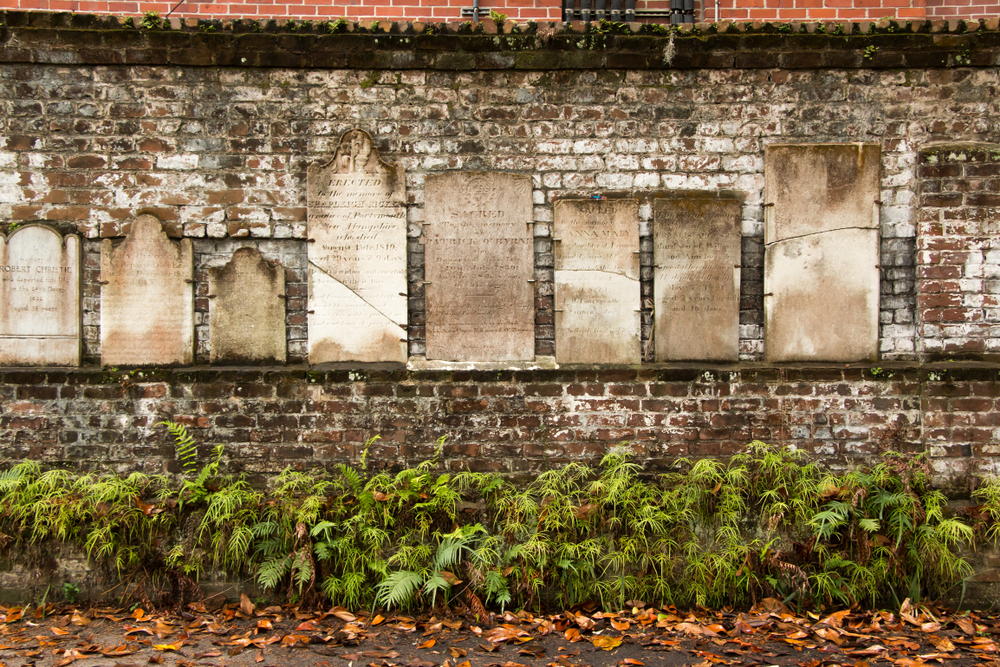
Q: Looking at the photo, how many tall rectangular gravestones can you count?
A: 4